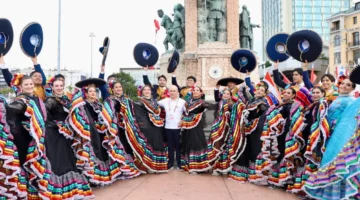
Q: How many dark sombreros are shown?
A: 11